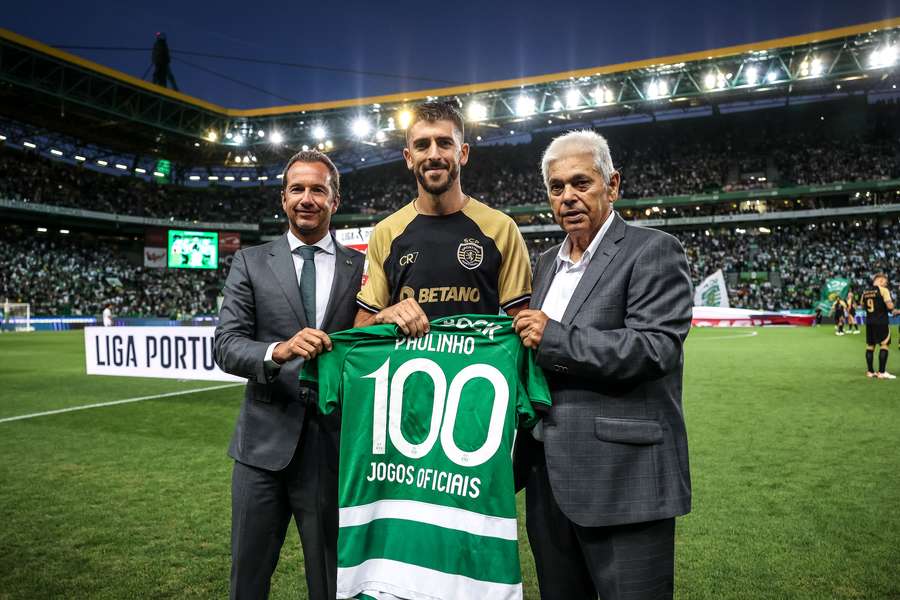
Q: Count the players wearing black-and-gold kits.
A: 4